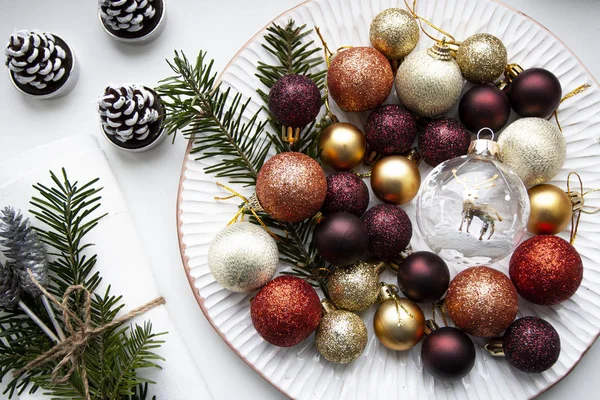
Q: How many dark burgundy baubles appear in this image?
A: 11